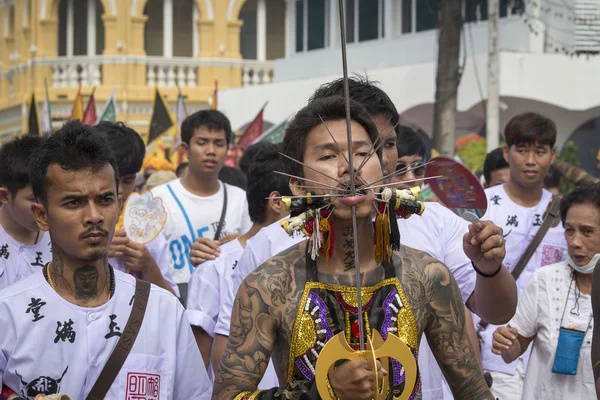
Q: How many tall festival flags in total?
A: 10